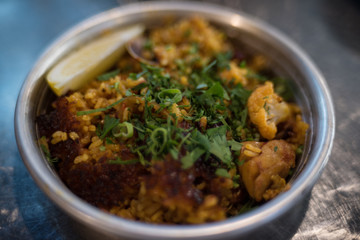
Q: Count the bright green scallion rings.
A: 3